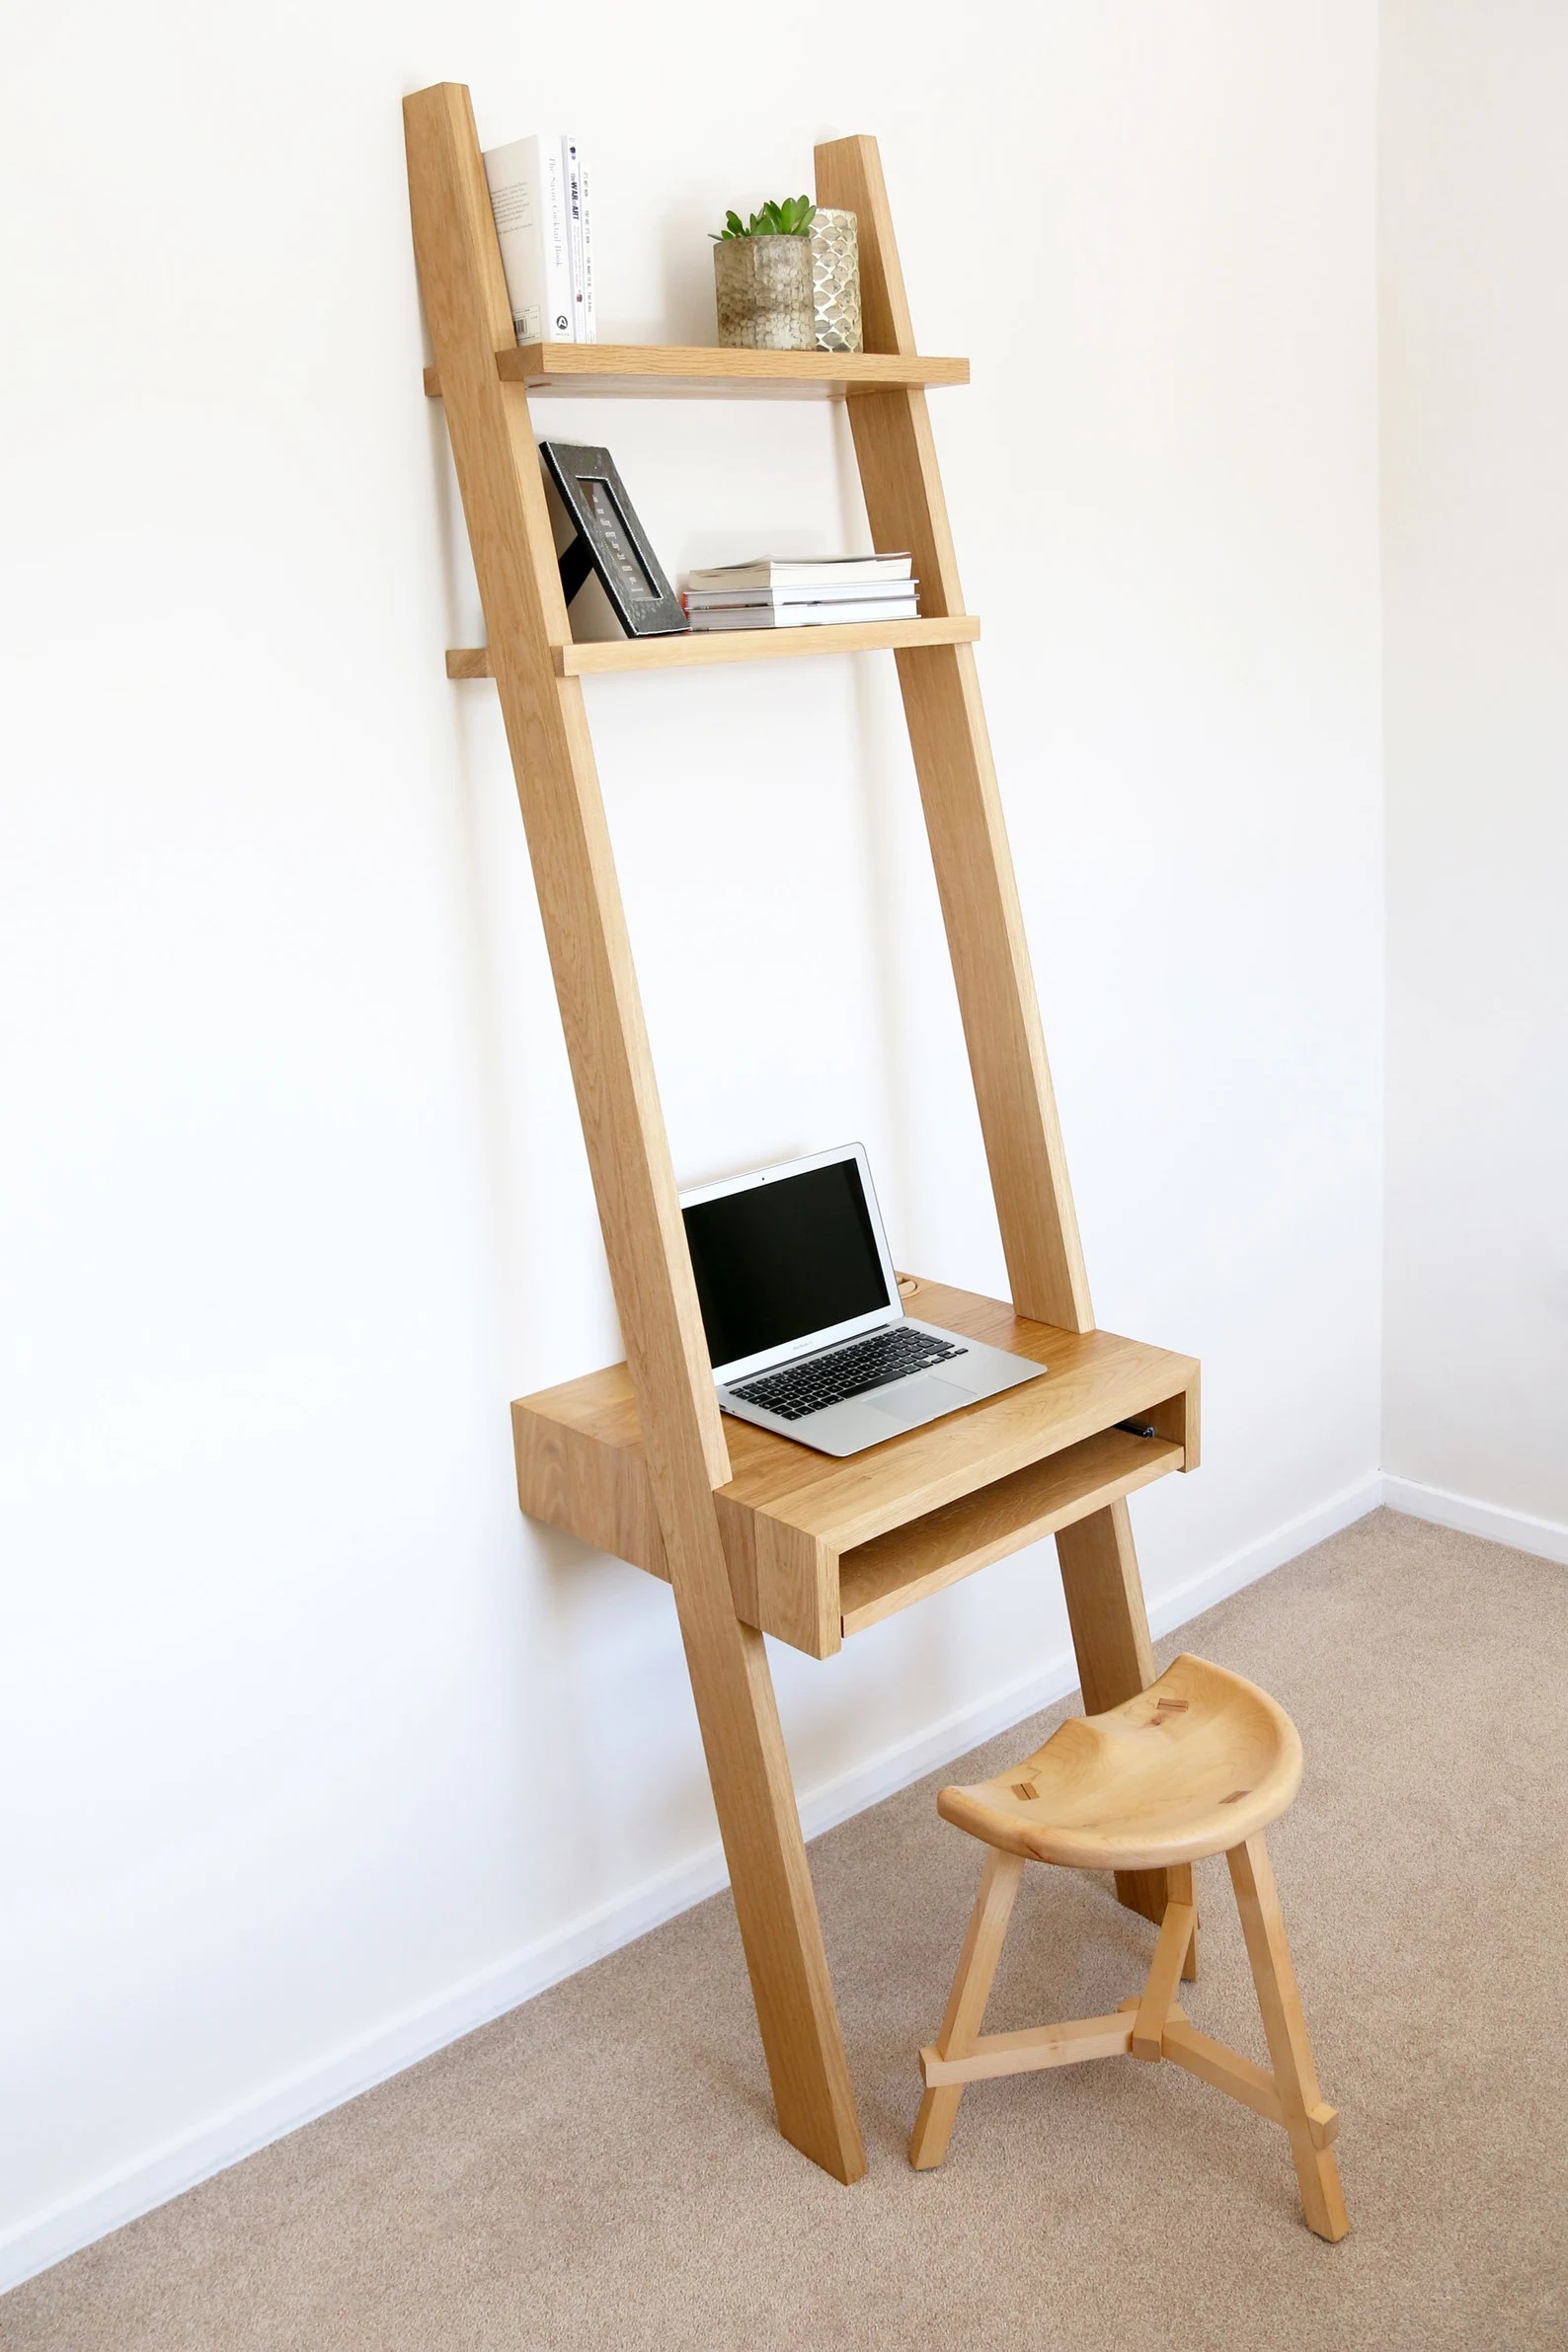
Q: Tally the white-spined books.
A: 3